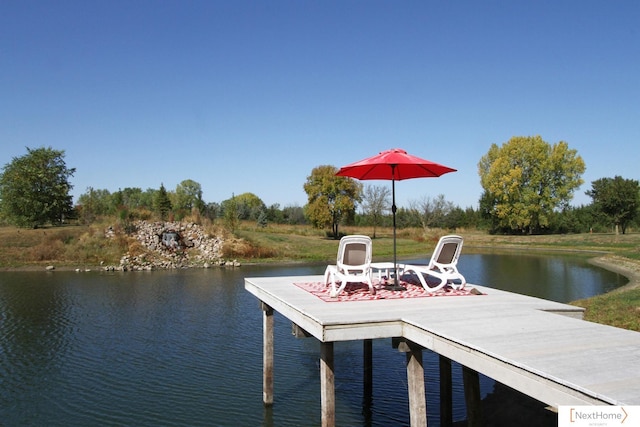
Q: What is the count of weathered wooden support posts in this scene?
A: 6